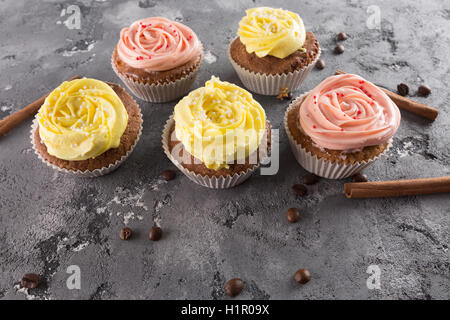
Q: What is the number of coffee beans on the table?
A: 15